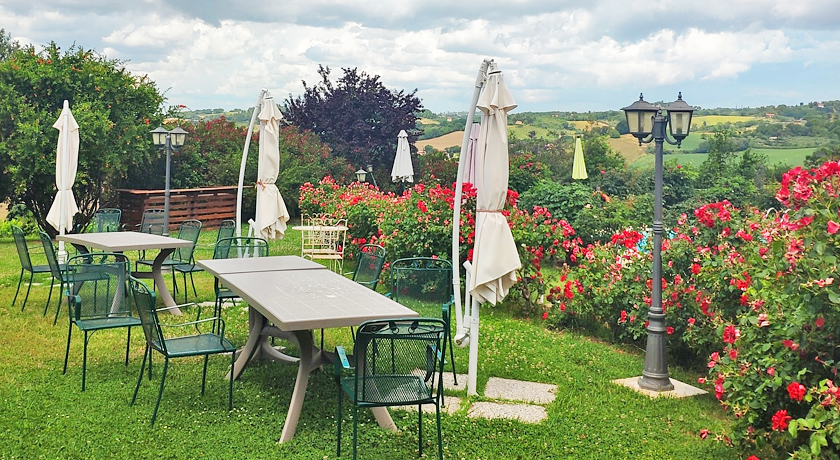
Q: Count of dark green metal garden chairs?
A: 12